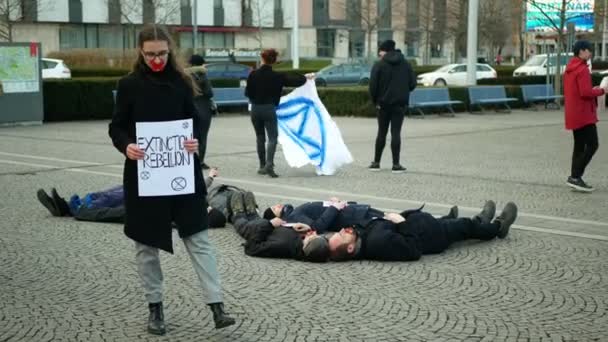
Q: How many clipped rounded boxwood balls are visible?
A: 0